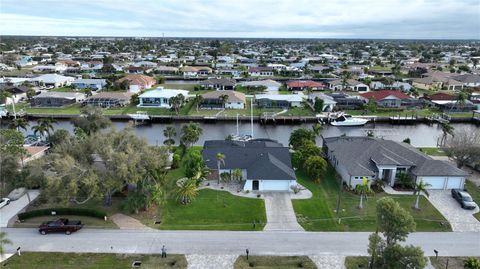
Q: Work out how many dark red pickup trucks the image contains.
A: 1